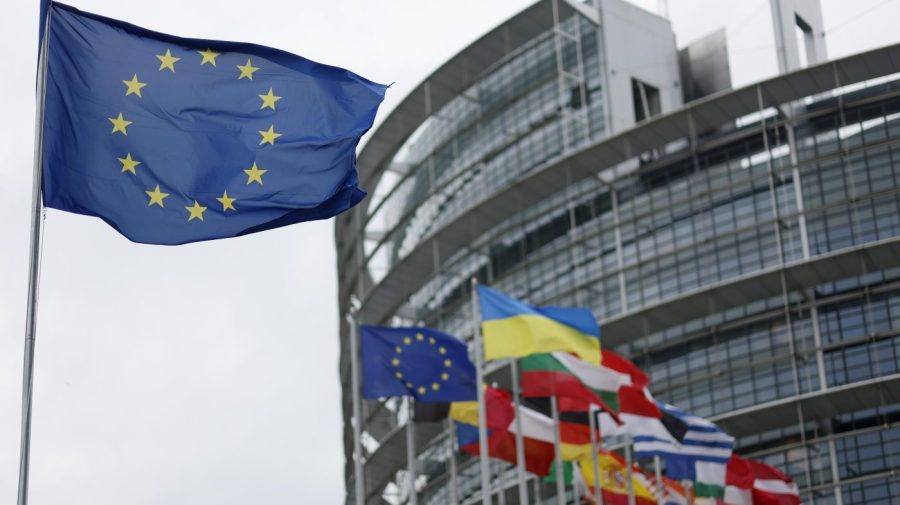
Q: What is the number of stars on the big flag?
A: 12